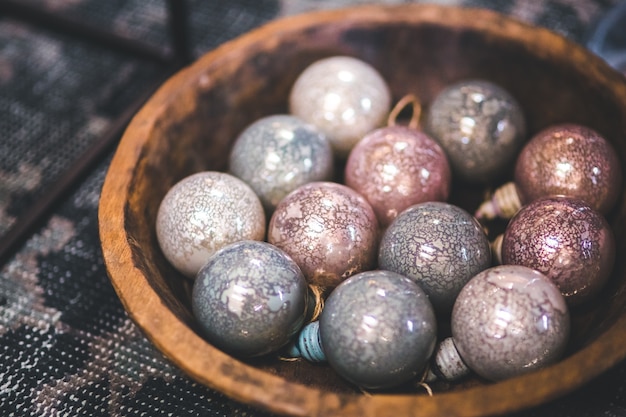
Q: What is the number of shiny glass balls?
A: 12